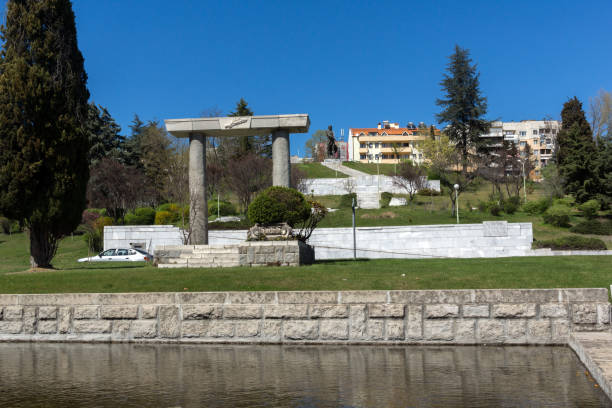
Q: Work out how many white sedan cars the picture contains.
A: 1